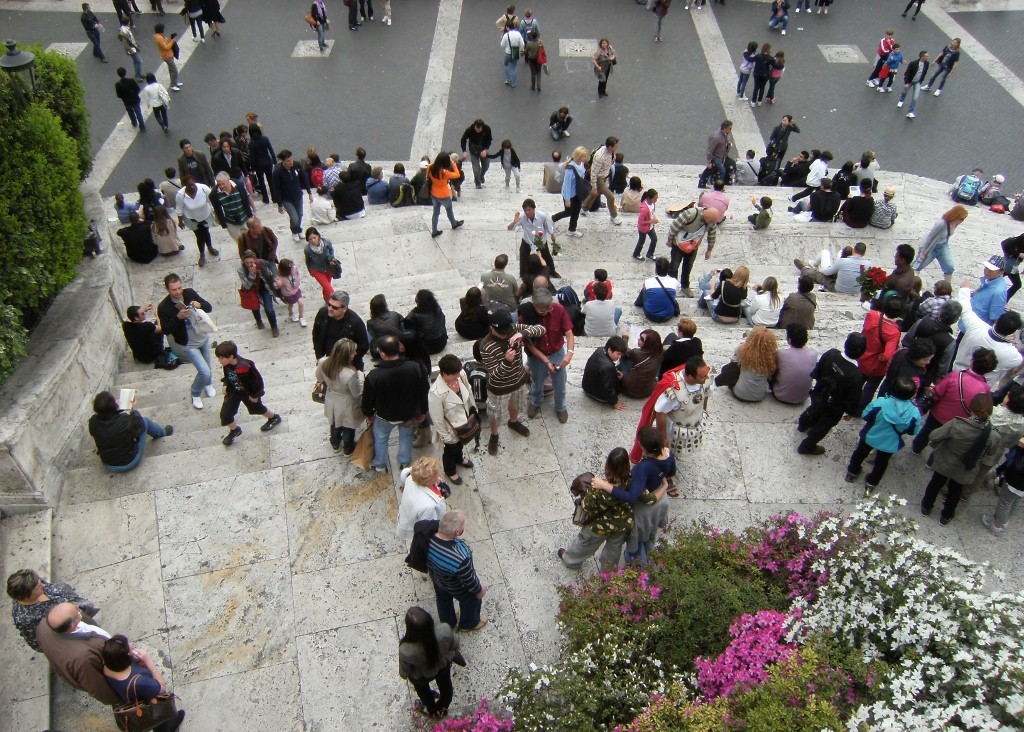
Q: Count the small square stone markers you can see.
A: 4